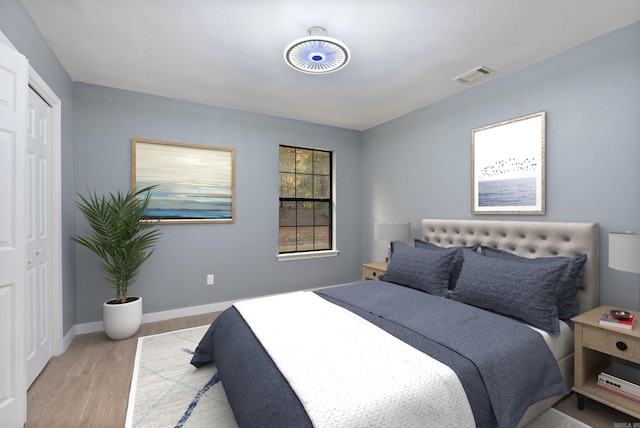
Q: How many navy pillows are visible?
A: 4